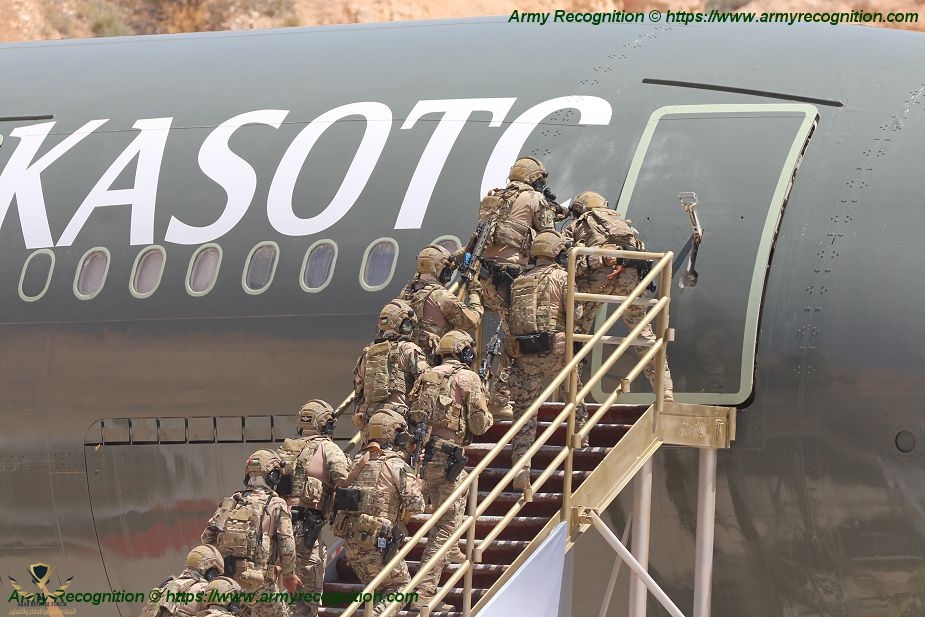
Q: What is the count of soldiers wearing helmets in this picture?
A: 11